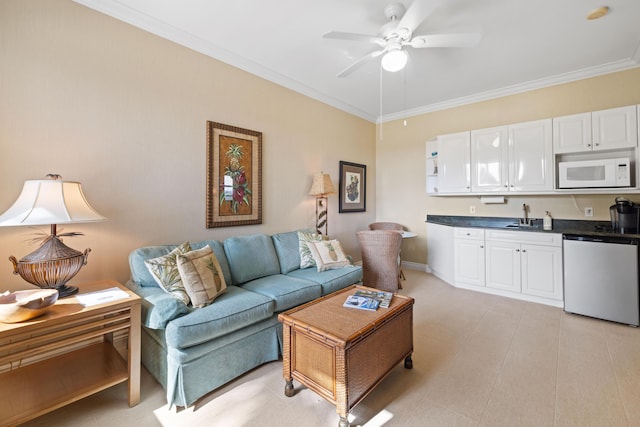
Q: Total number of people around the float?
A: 0